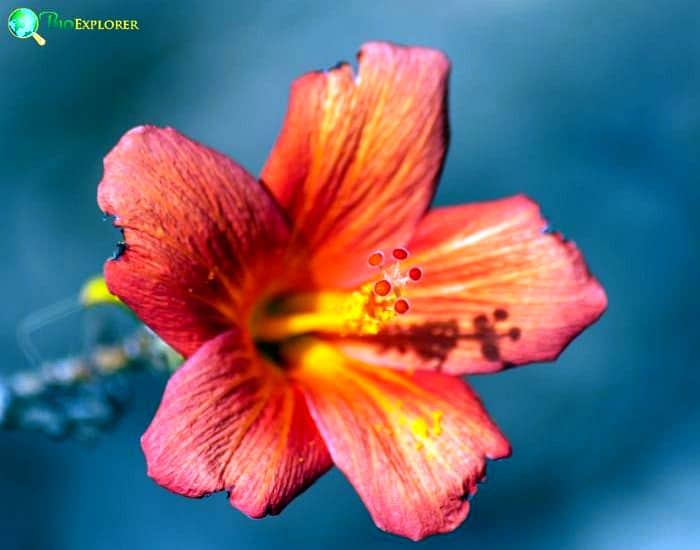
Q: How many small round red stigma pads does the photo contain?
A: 5